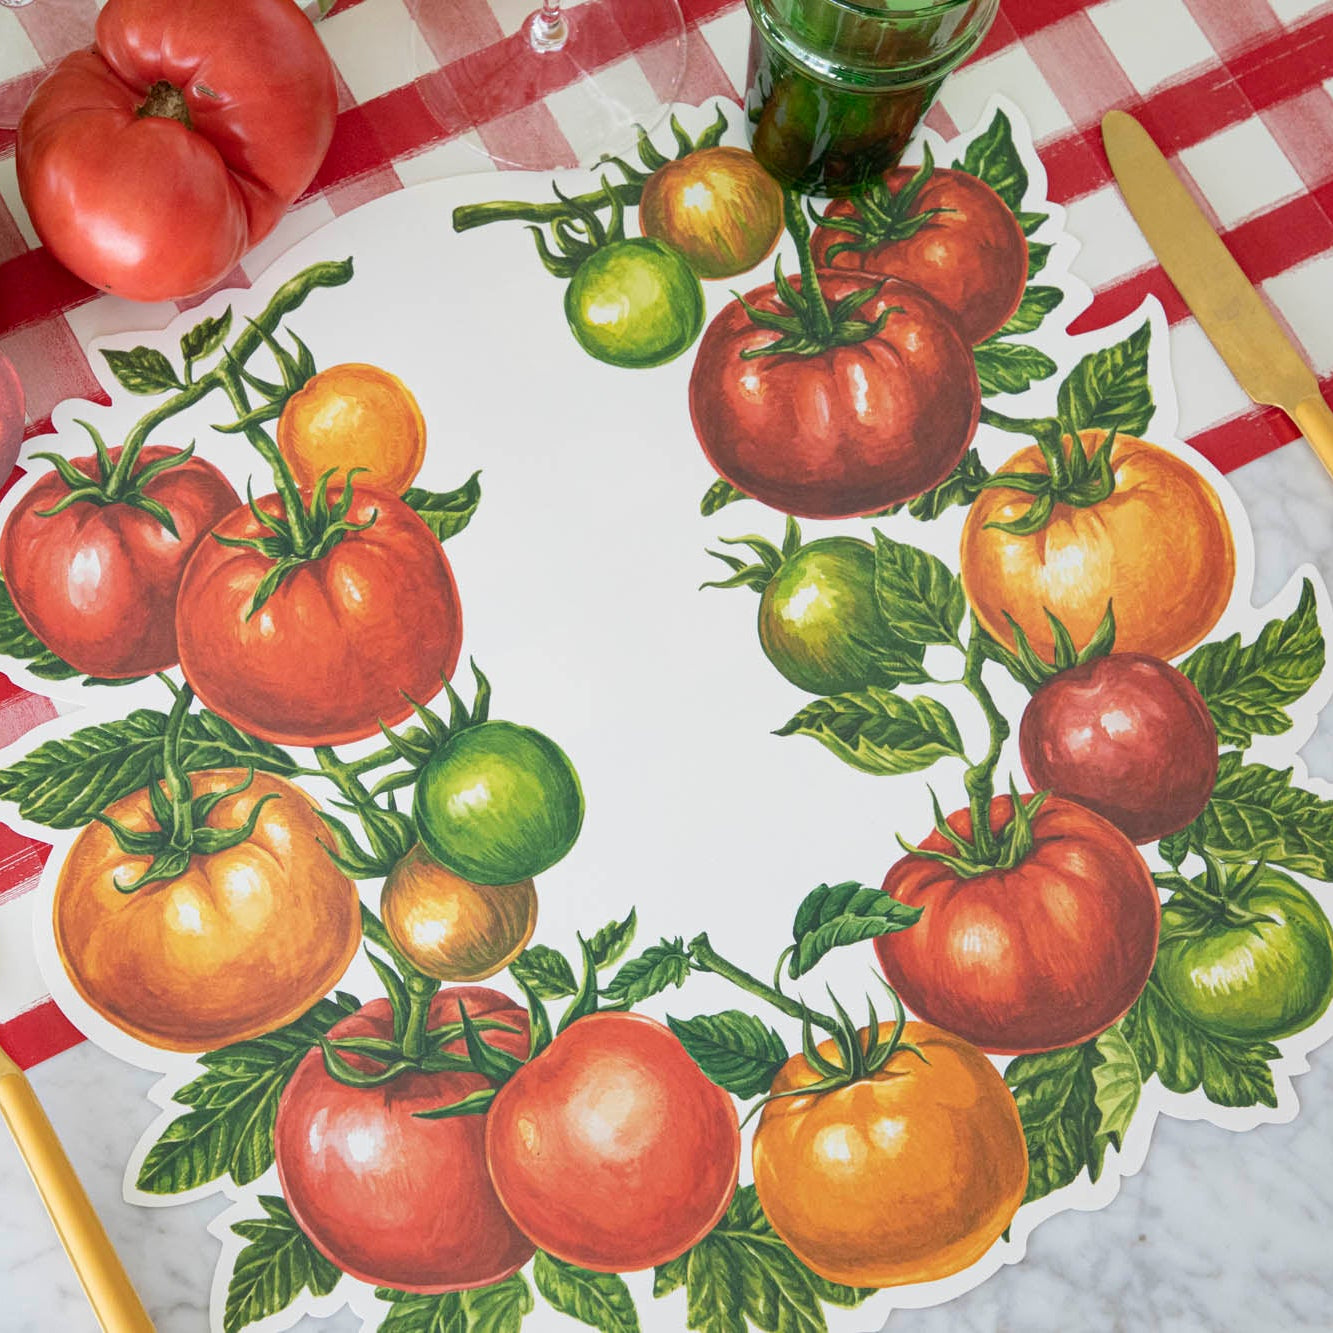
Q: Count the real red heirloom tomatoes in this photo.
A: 1